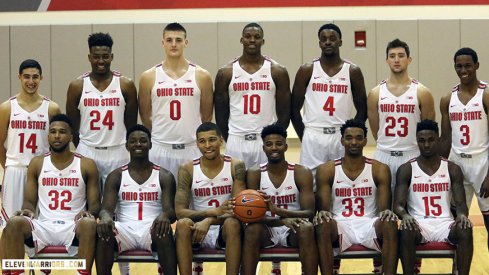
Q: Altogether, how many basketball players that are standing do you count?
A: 7